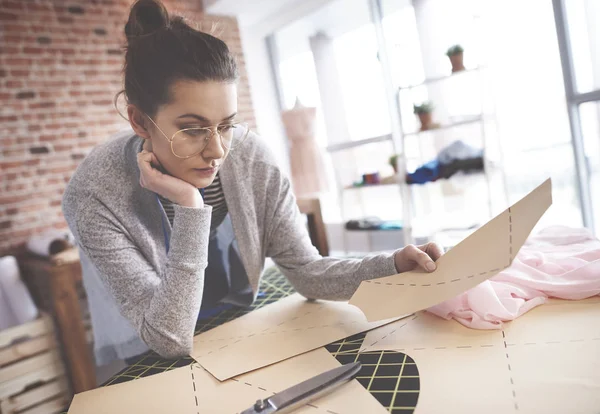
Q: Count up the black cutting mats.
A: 1